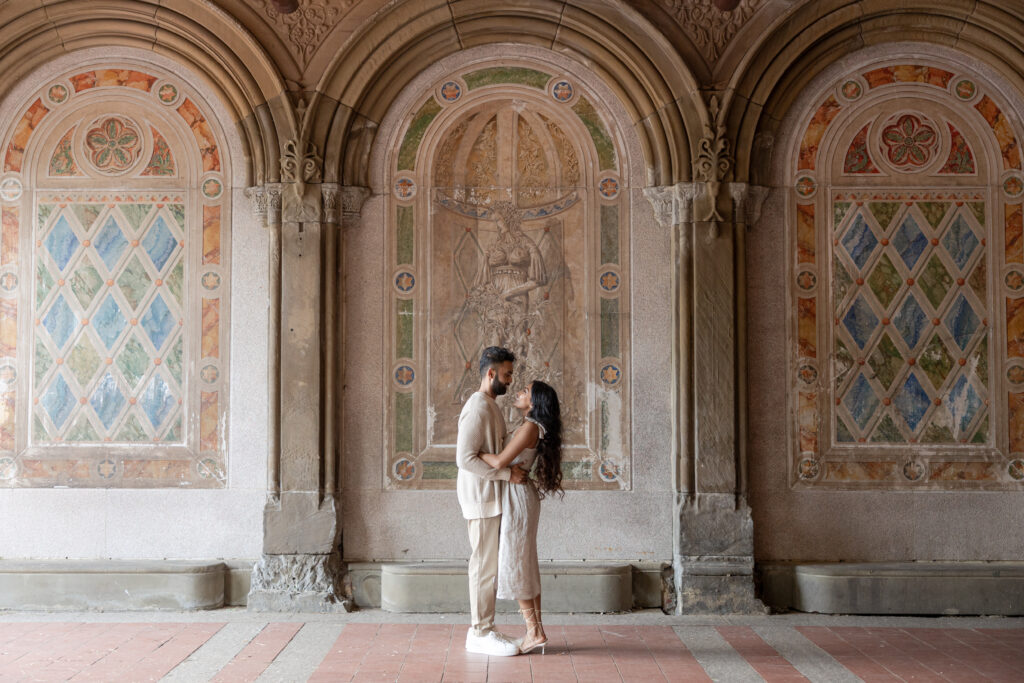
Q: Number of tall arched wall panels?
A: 3